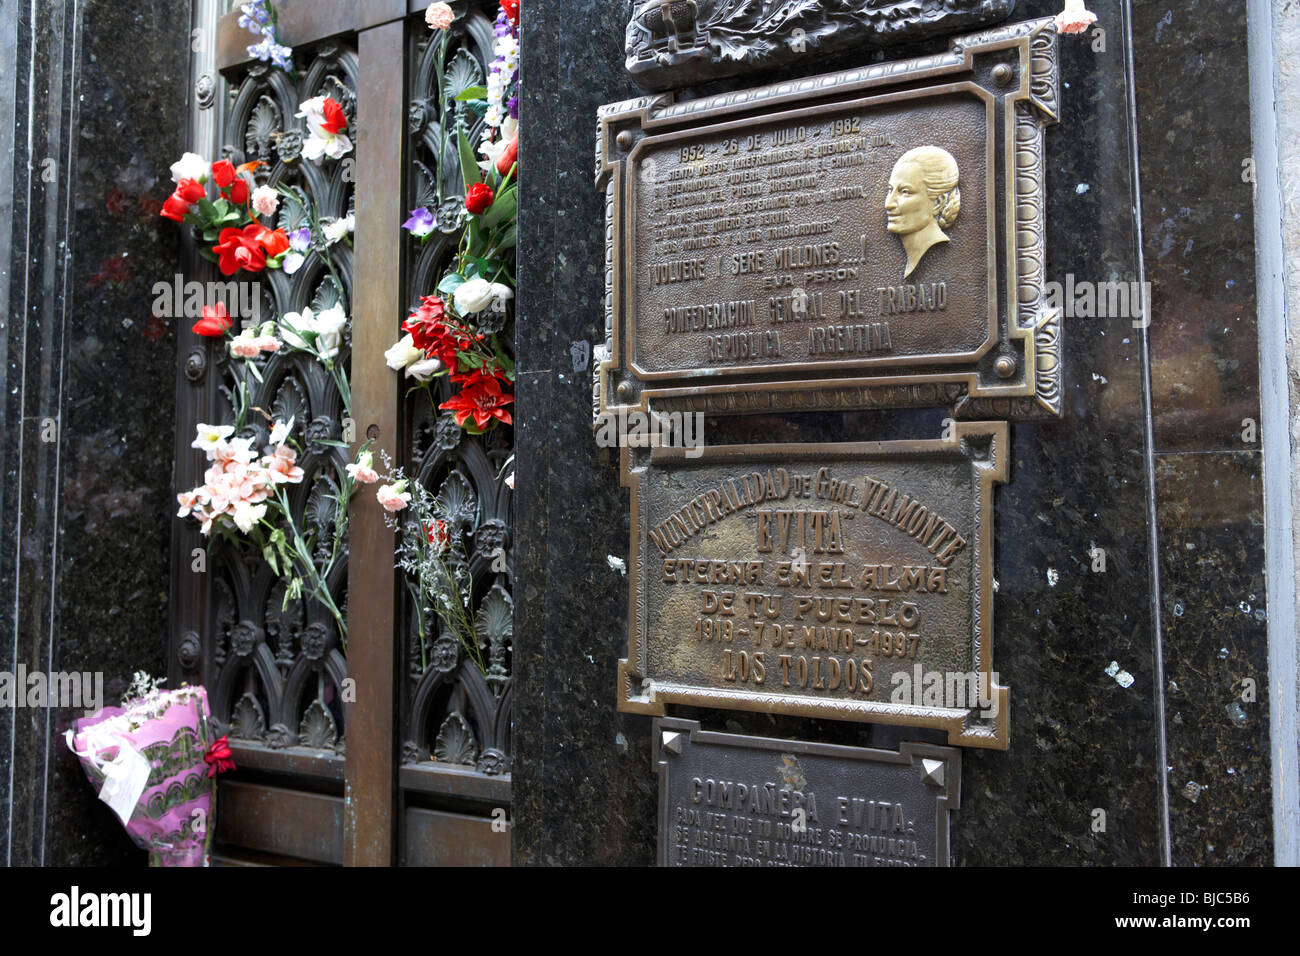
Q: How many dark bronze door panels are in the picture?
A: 2